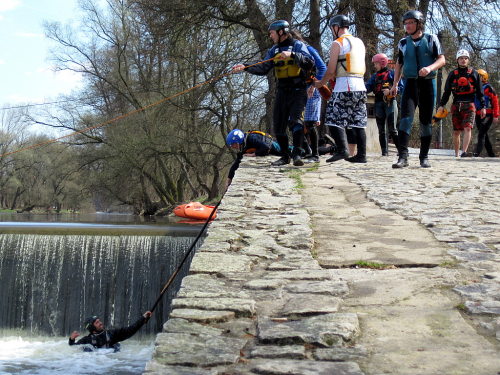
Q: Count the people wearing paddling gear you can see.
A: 9